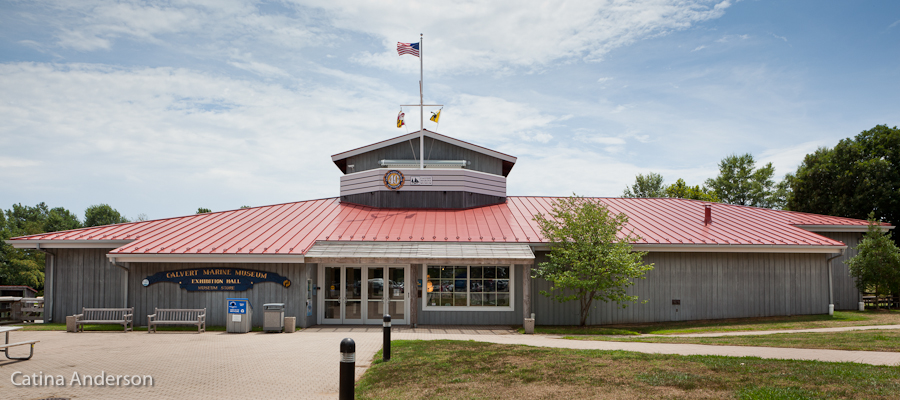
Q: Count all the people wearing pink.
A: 0